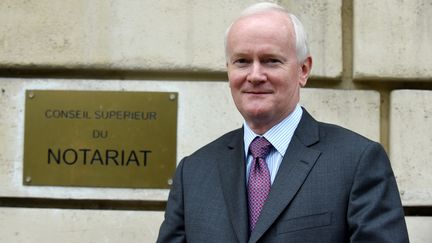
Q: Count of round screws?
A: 4